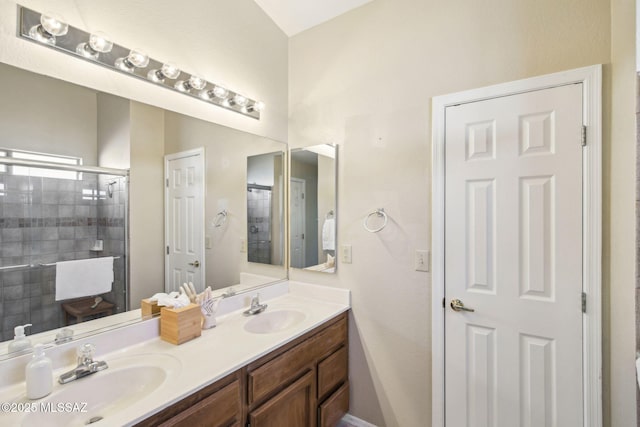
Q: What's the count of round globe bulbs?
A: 8